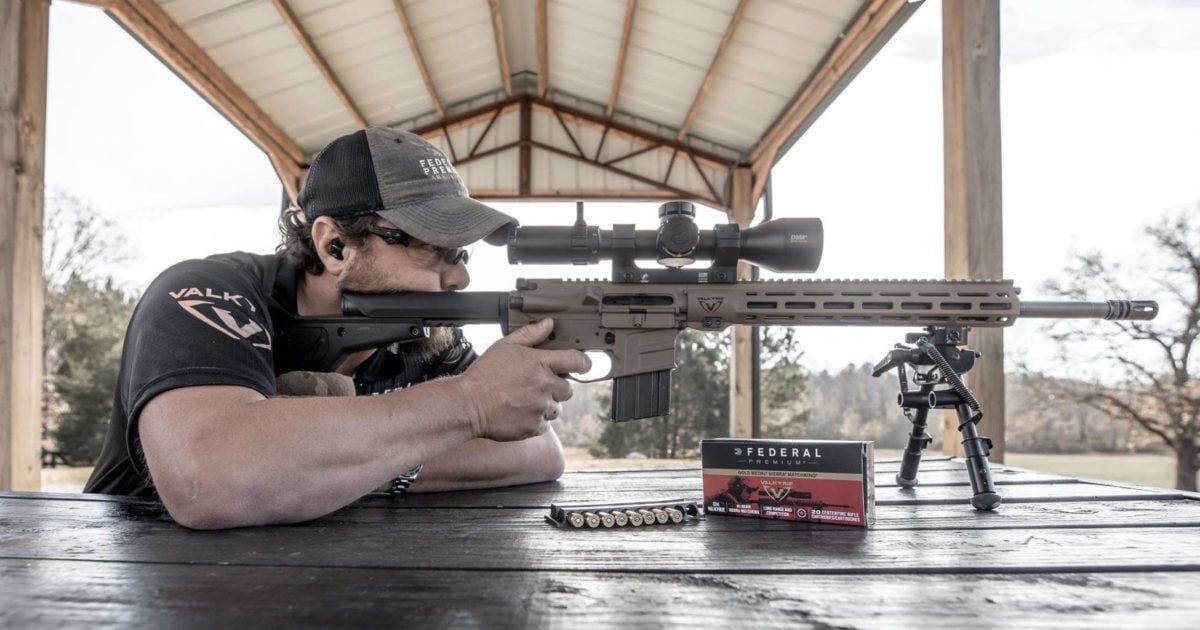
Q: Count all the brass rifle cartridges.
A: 8